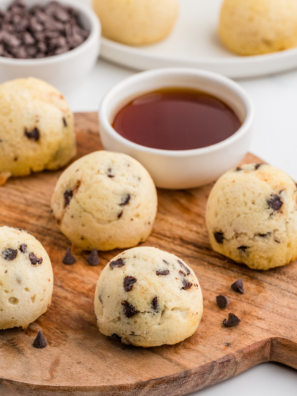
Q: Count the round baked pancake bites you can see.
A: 7